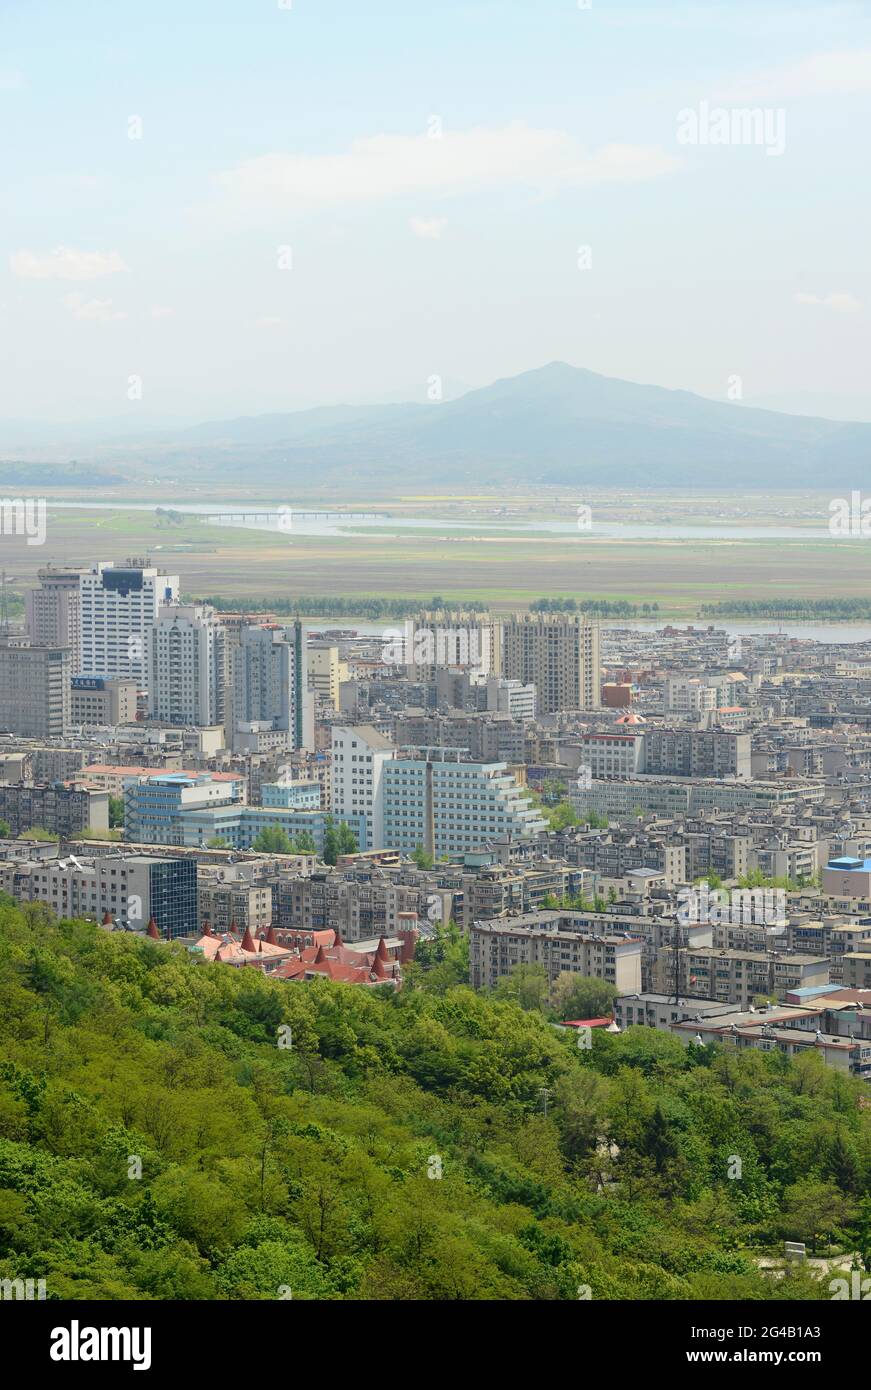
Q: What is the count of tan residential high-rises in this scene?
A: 2